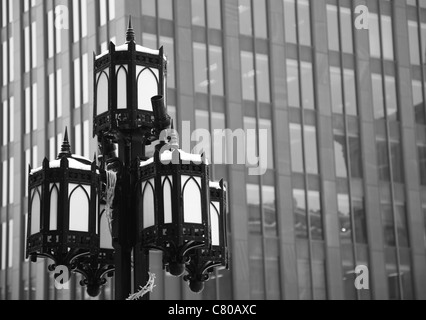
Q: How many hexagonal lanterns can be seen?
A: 5